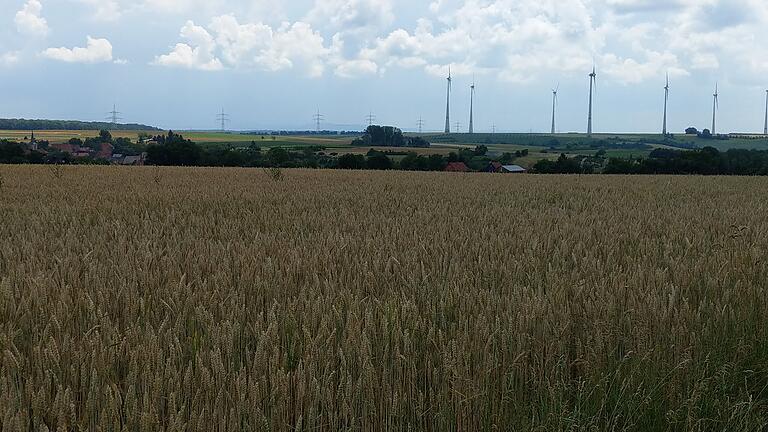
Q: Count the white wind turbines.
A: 7